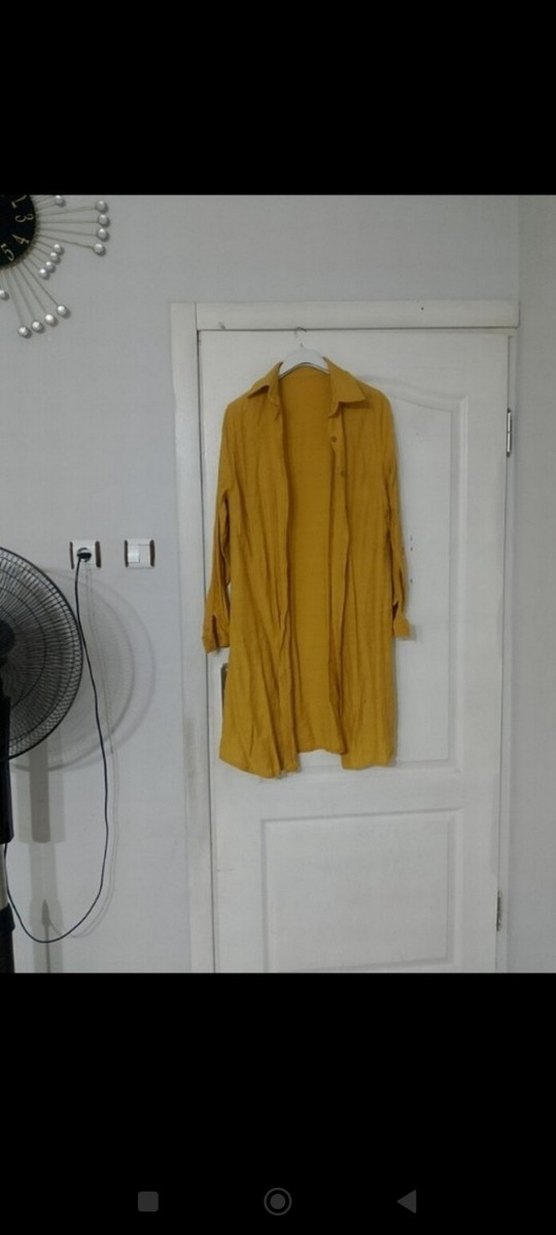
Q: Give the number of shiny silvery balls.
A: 14